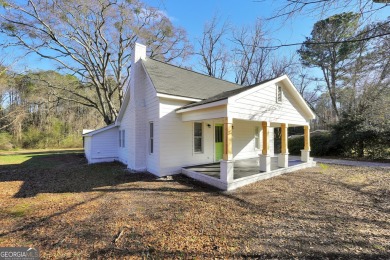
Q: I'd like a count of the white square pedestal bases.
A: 4